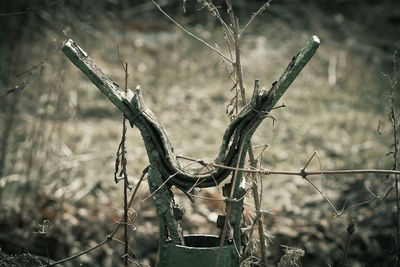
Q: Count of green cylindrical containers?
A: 1